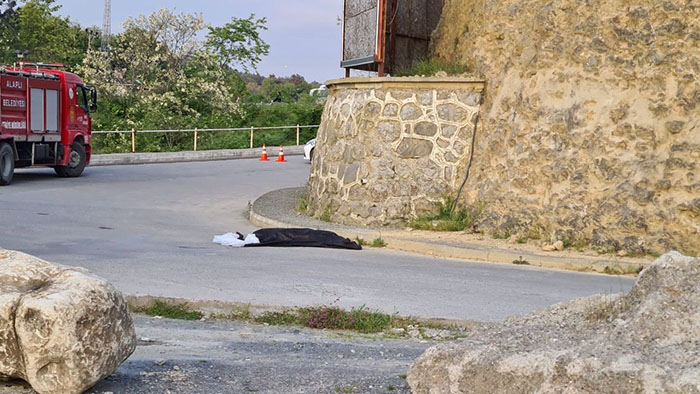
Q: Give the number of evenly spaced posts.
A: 4